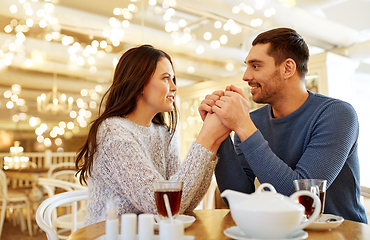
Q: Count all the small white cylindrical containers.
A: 4